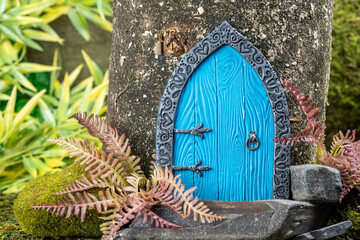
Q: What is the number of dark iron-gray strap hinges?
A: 2